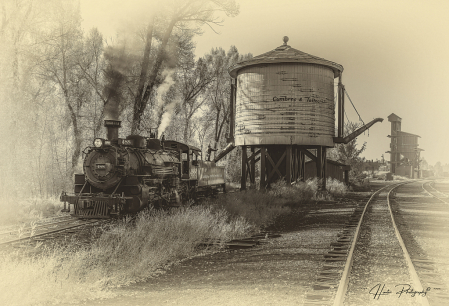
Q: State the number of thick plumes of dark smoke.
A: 1